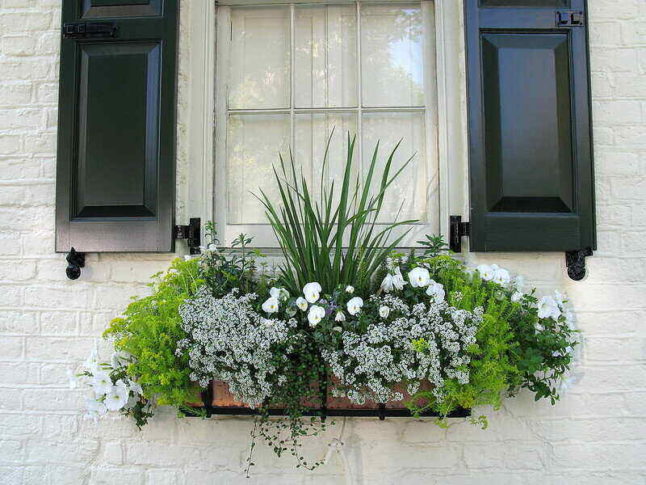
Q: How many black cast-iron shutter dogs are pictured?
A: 2